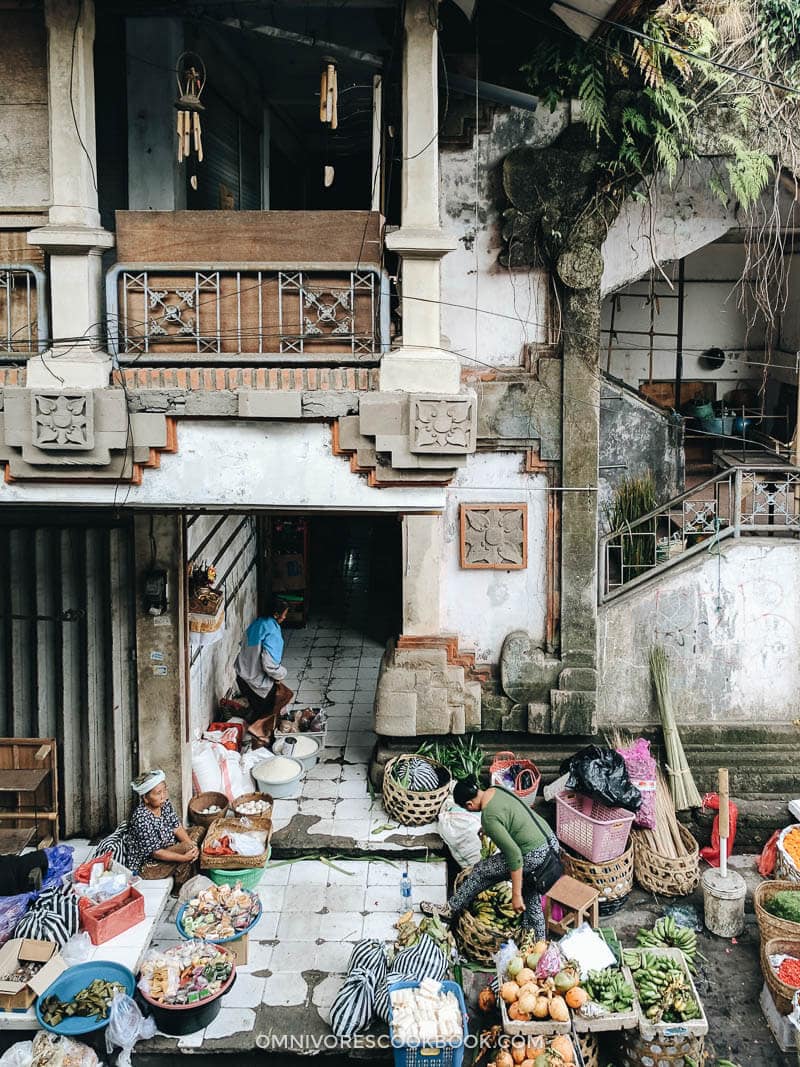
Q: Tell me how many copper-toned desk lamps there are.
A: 0